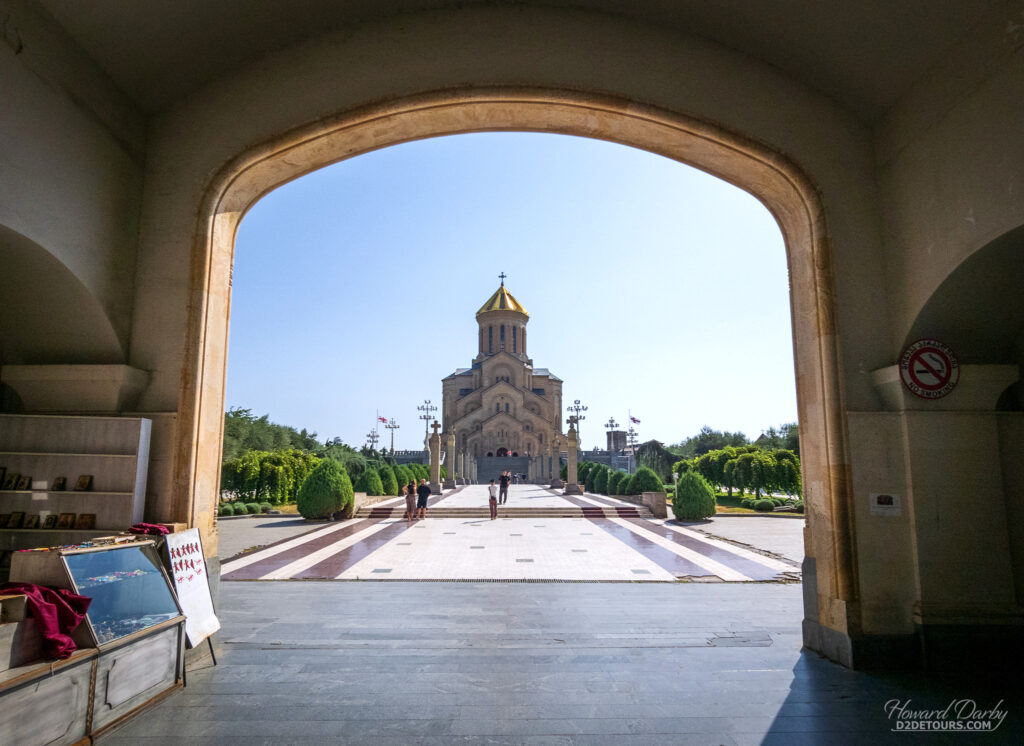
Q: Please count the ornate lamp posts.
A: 6